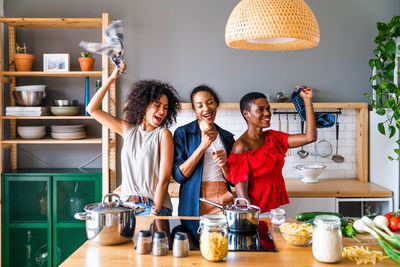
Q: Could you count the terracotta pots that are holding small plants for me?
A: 2